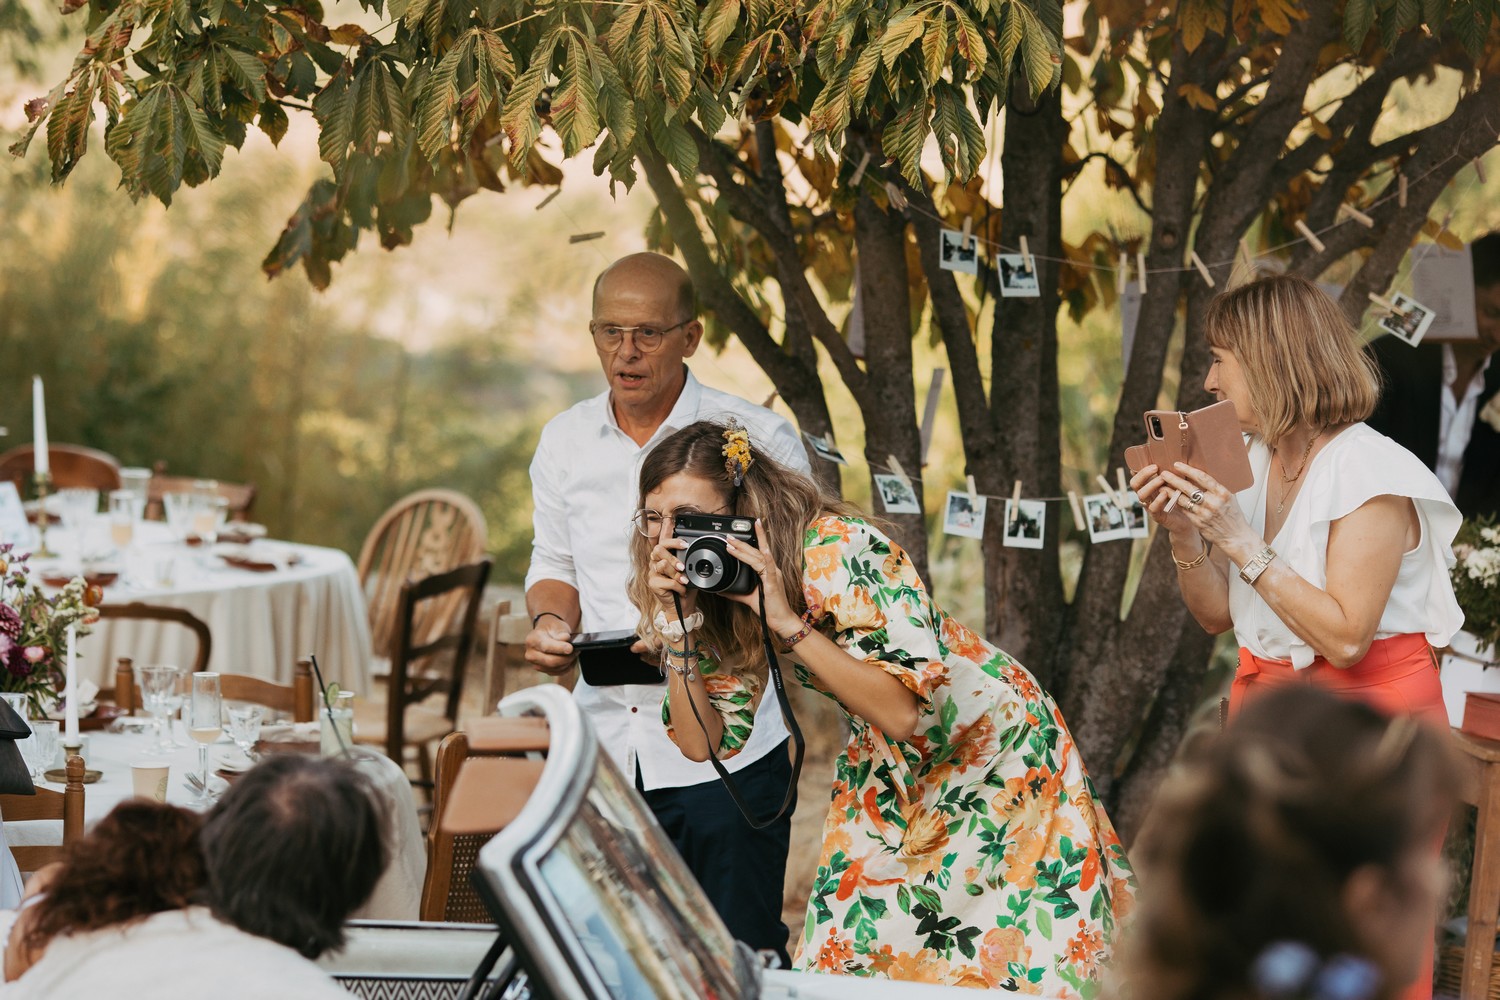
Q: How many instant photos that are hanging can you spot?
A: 9